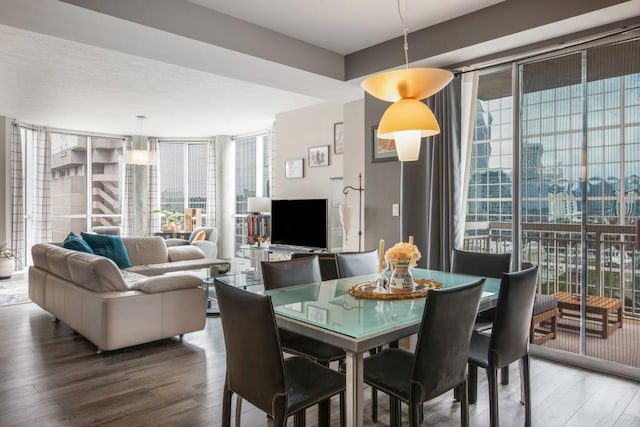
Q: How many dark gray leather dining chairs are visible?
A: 6